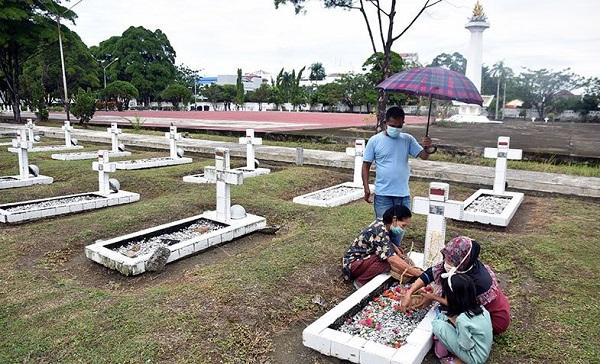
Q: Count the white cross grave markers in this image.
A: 11